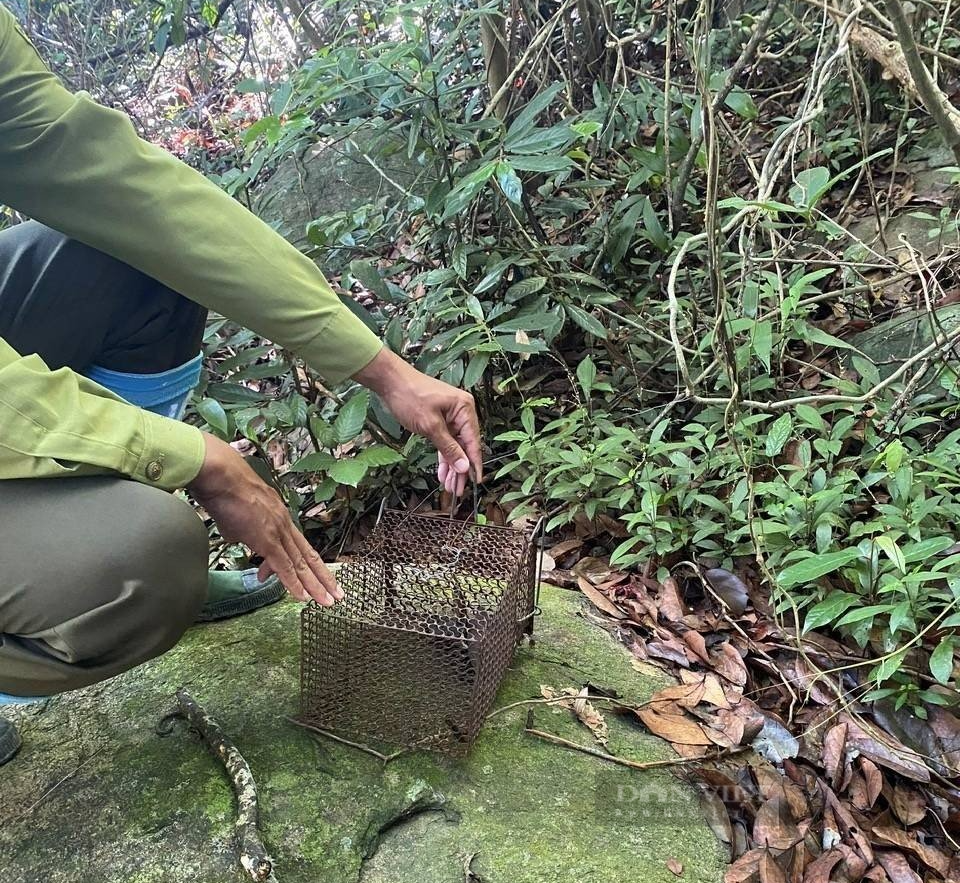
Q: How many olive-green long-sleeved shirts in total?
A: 1